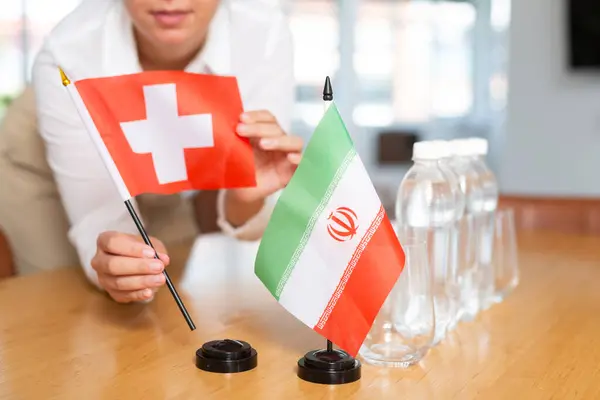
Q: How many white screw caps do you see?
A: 4